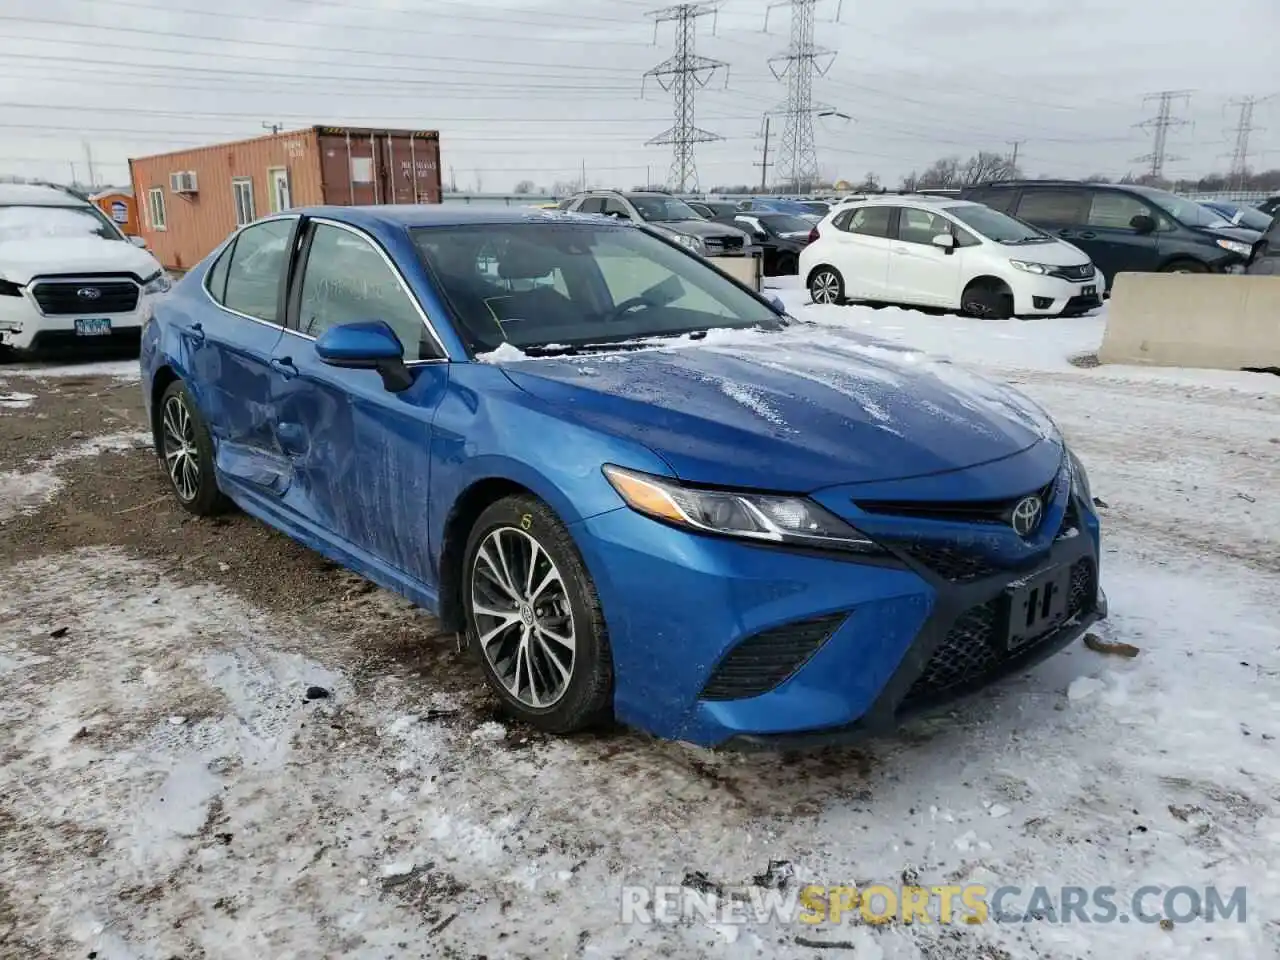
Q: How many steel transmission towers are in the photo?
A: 4